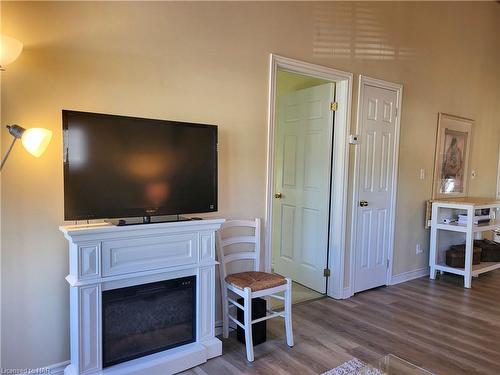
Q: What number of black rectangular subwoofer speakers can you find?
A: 1